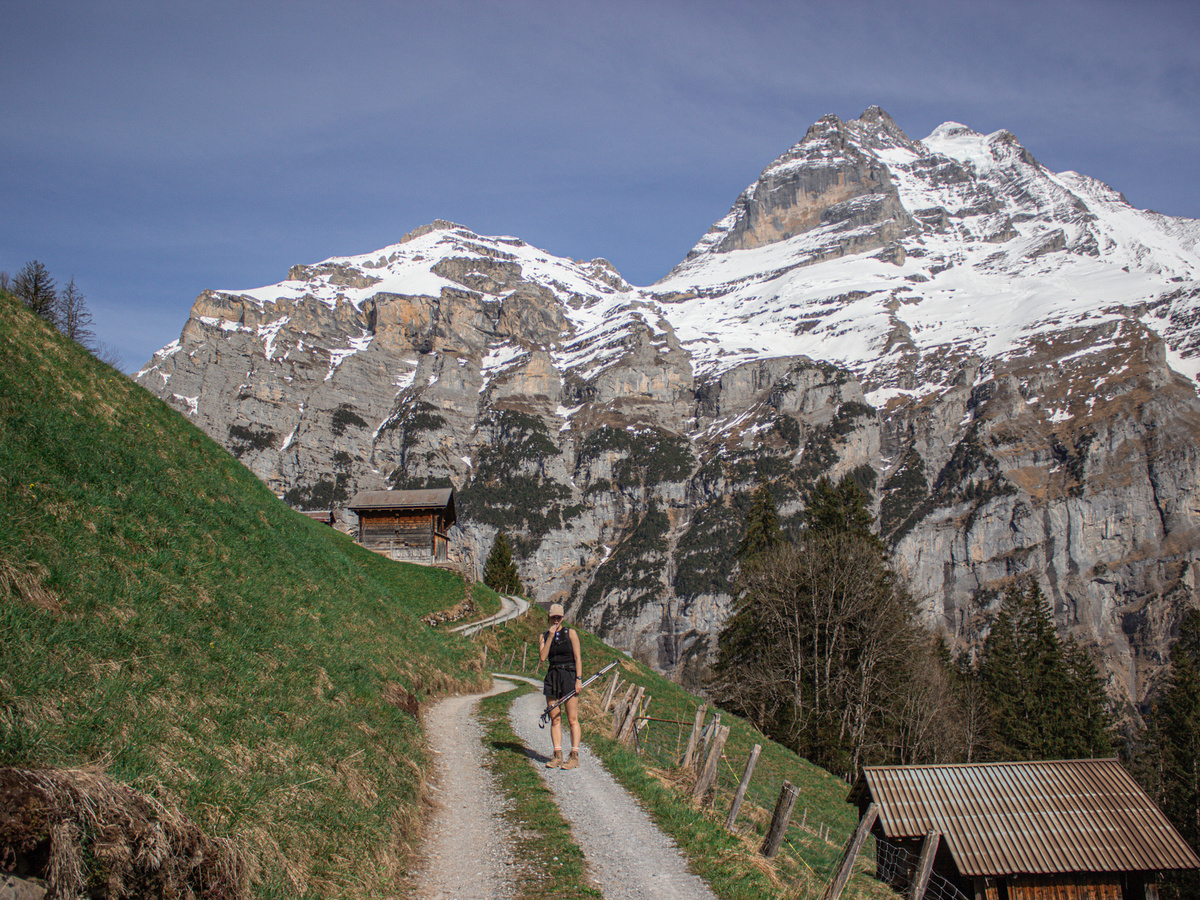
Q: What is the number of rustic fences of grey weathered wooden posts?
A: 1